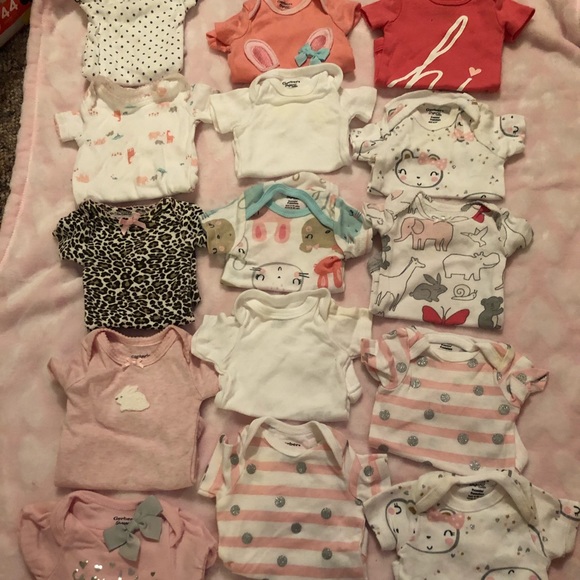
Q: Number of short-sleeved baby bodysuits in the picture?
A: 15